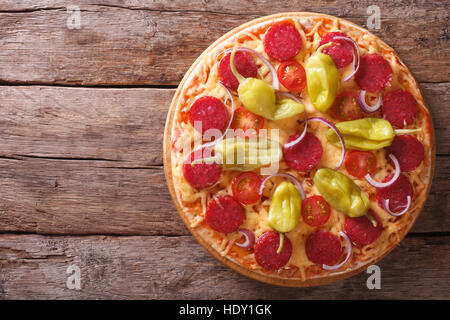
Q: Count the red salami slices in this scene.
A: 14